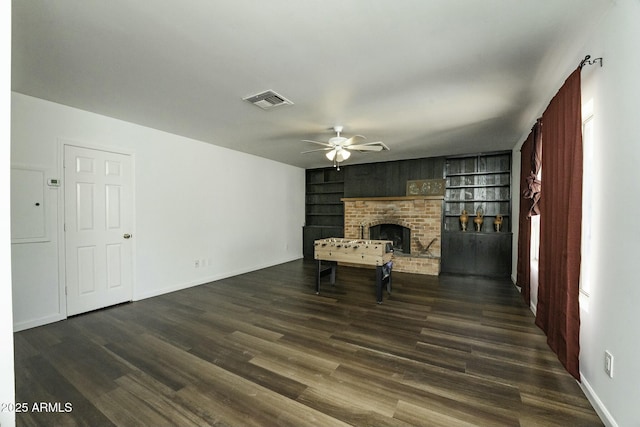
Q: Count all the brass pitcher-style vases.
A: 3